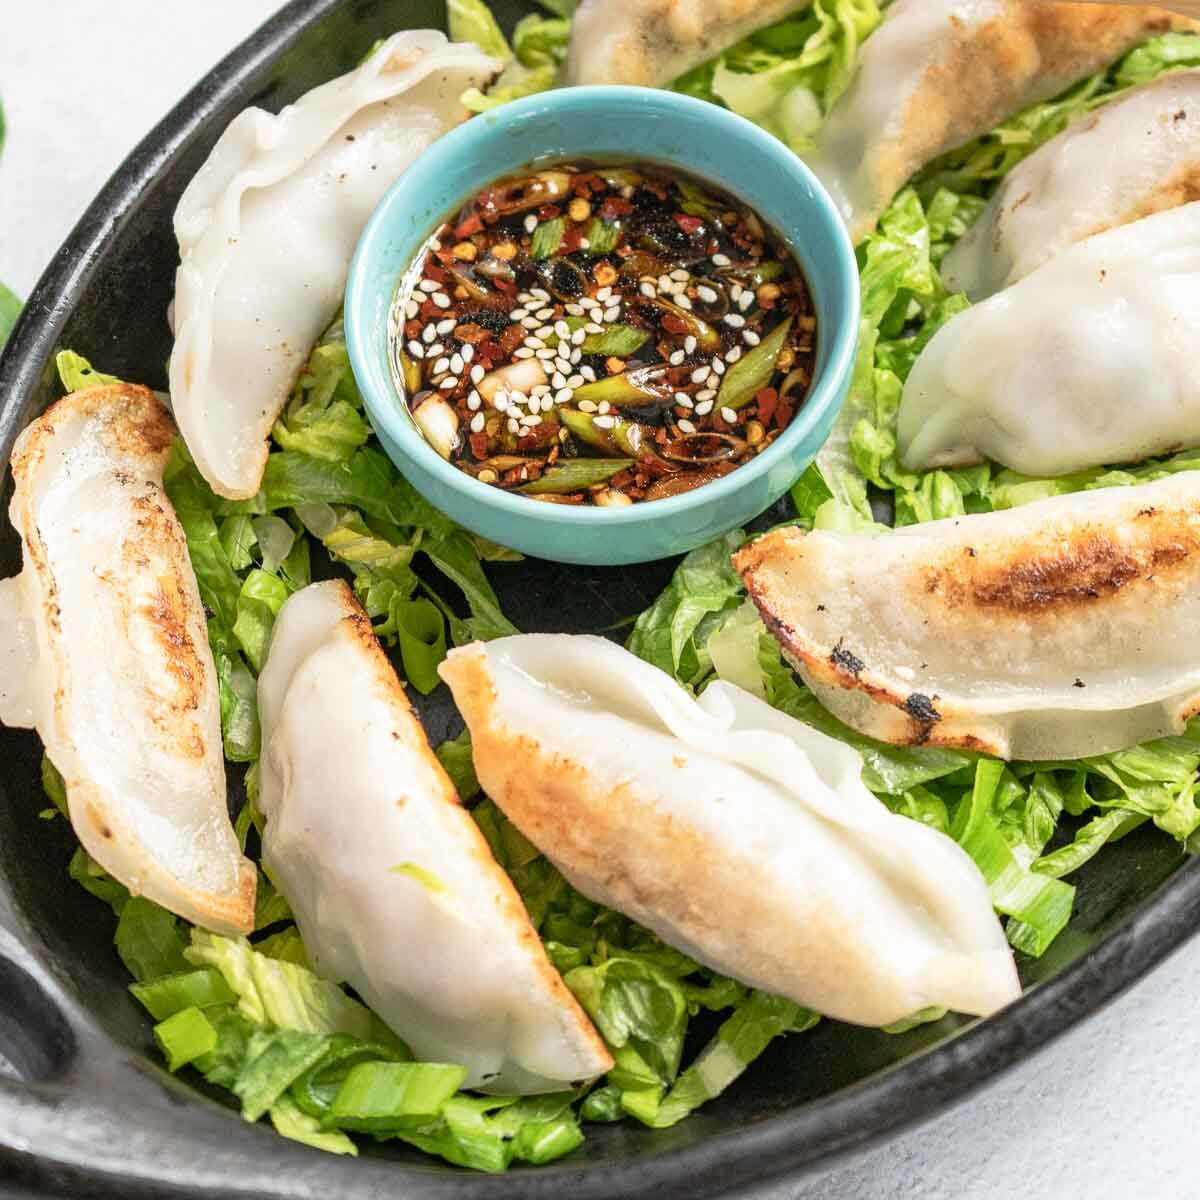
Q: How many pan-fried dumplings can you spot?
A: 9